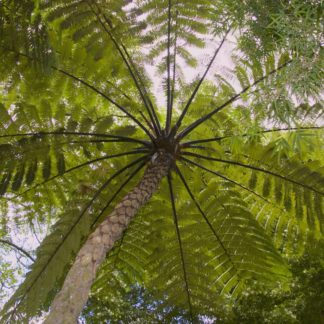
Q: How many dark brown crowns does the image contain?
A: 1